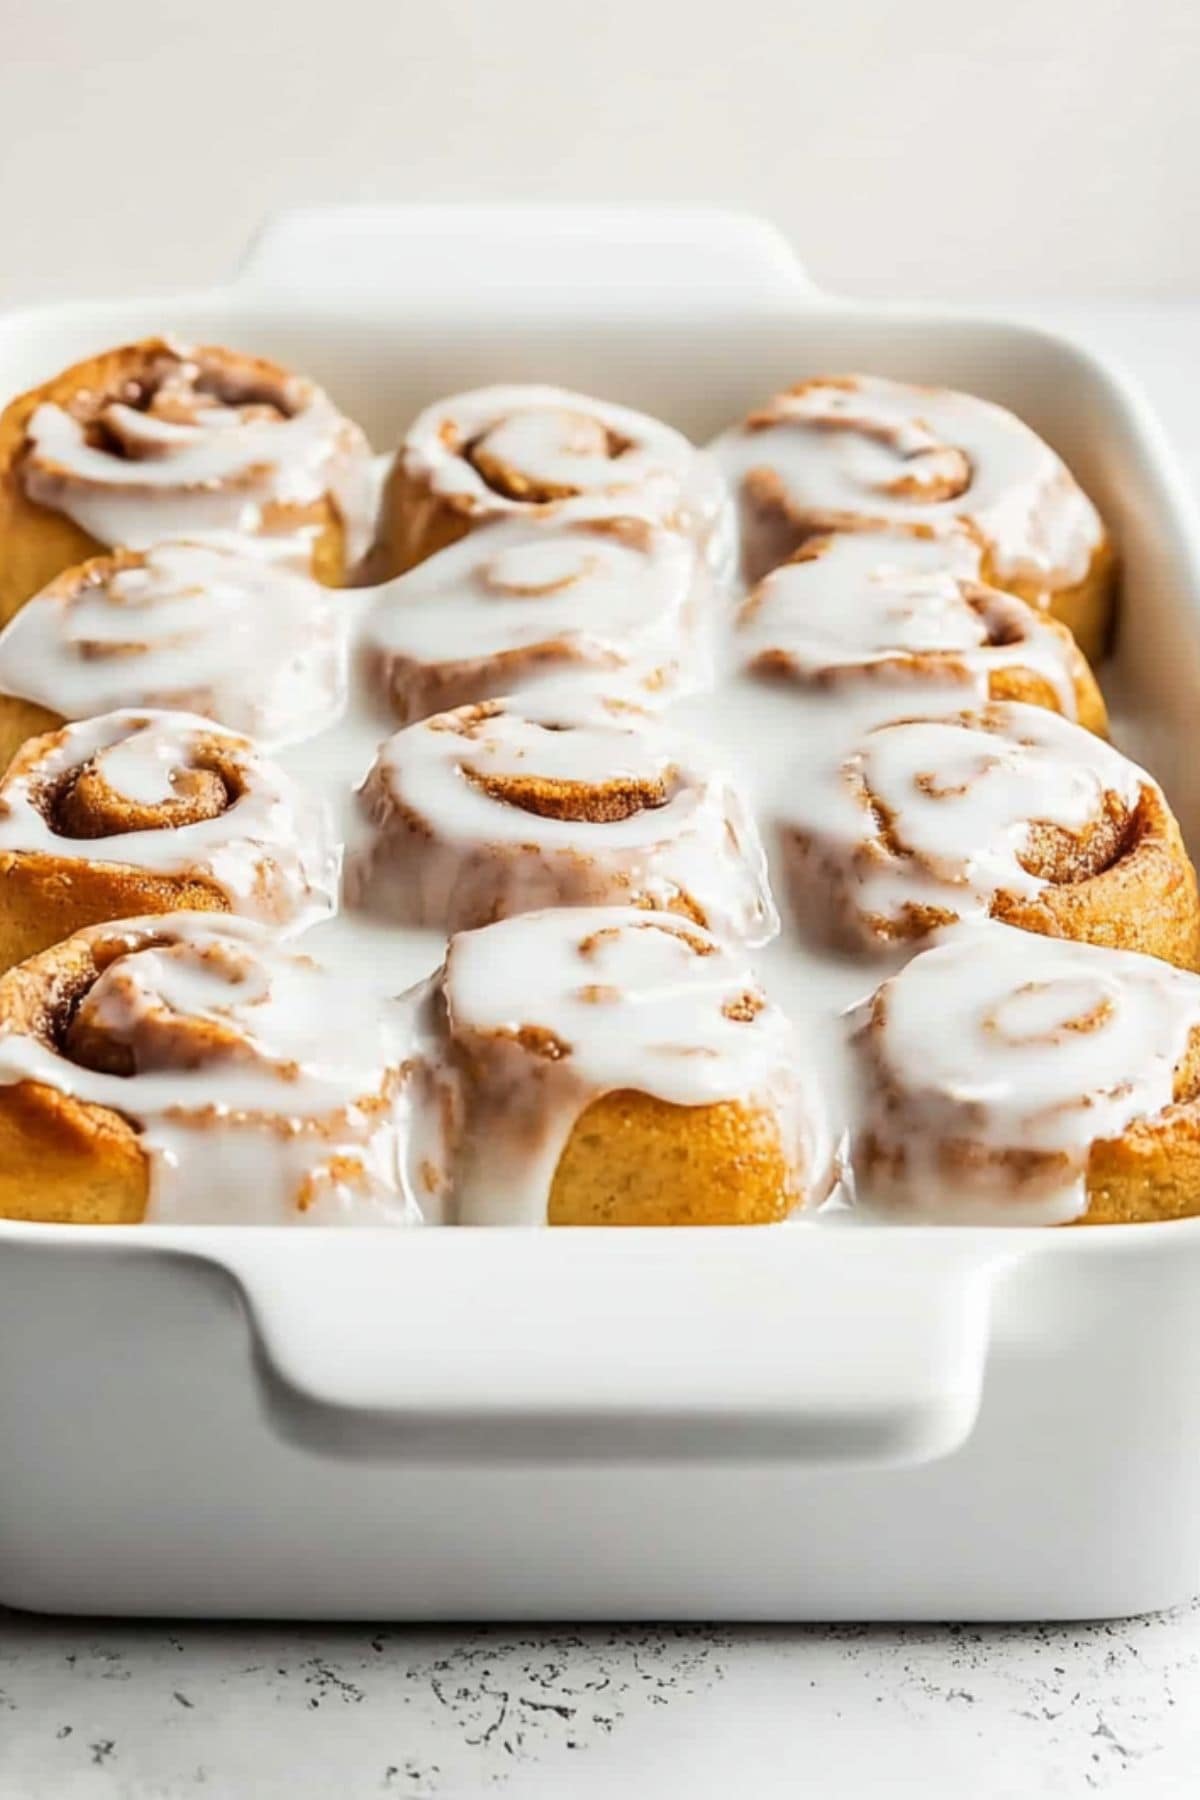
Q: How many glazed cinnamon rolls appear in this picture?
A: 12